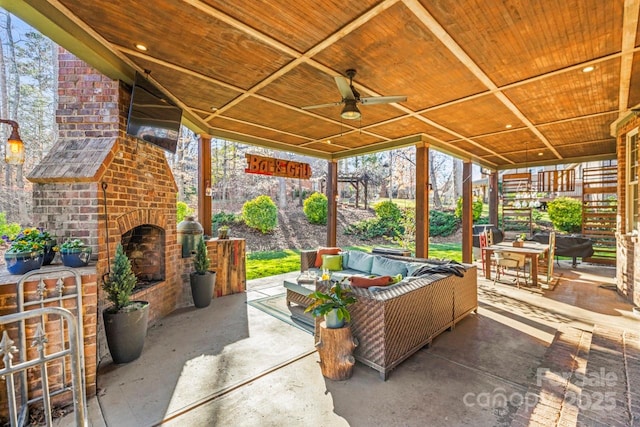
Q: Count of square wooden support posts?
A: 5